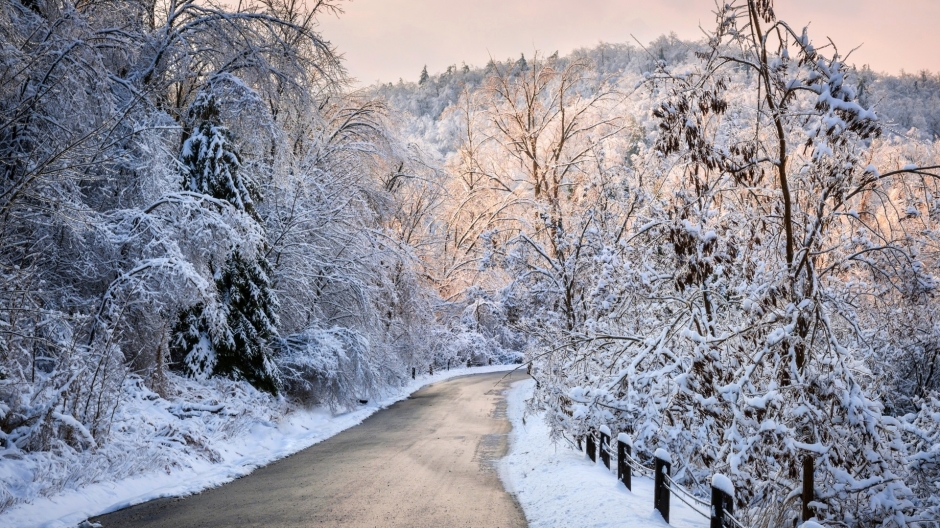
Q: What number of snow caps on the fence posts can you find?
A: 4